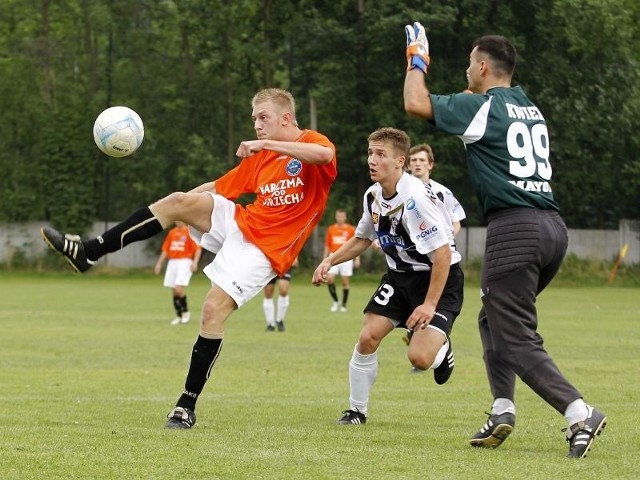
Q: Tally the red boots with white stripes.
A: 0